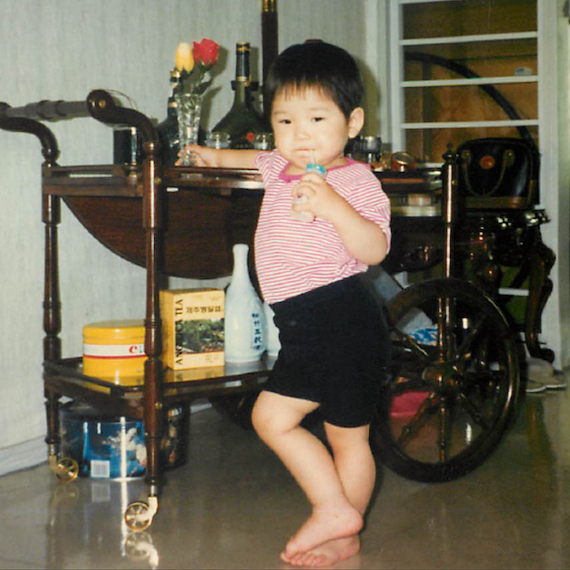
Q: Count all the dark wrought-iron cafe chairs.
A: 0